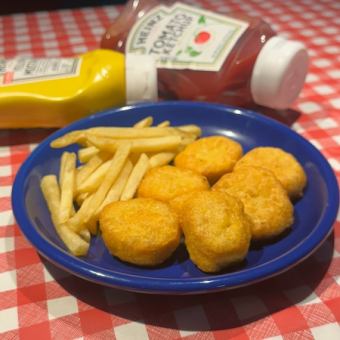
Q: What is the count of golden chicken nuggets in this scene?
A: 6